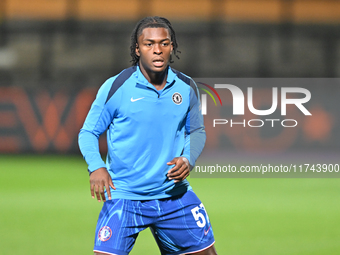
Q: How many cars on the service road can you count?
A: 0